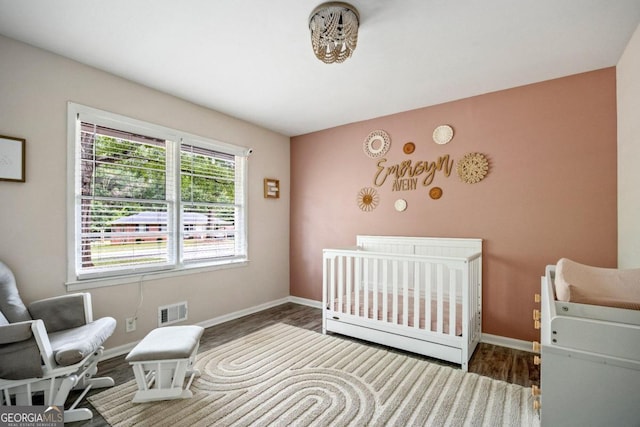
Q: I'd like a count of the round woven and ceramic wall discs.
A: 7